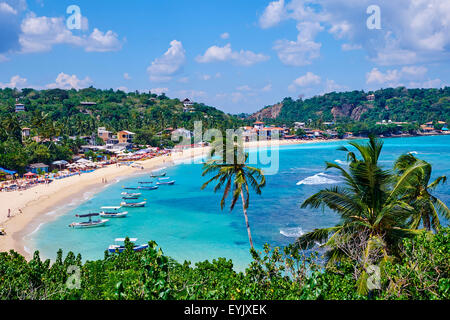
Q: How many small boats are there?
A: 8